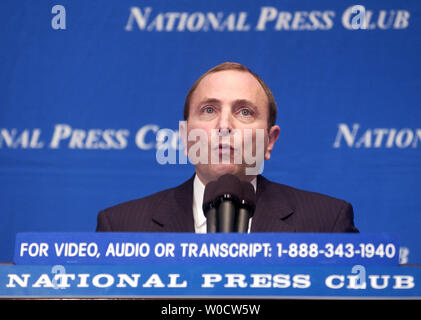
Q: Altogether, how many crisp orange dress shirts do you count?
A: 0